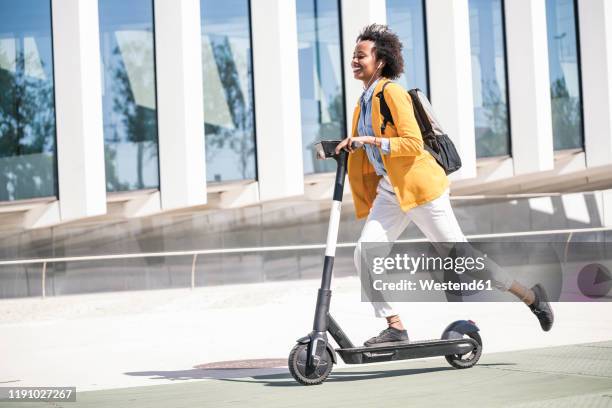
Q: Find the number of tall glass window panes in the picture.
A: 7